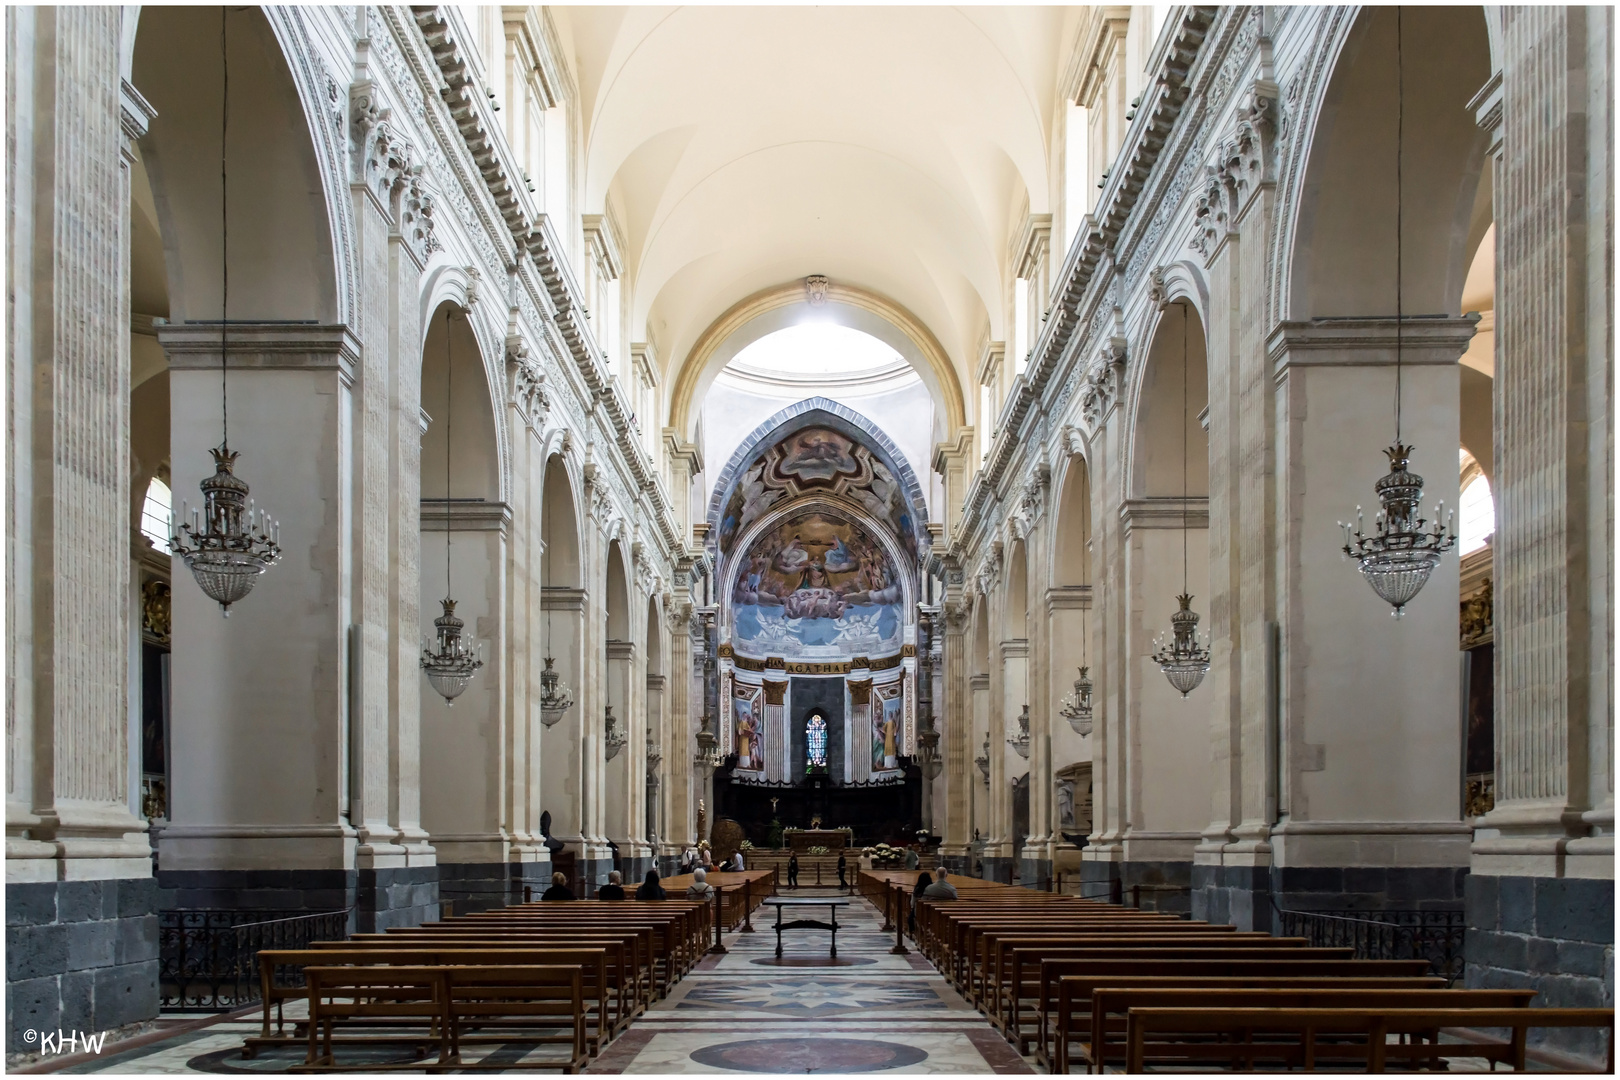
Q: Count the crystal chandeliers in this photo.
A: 12